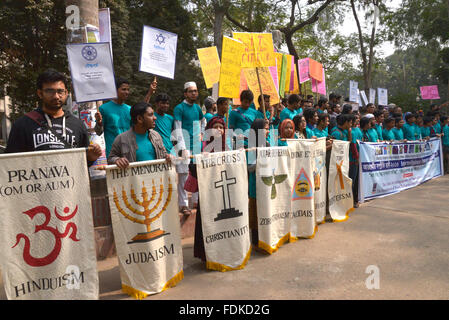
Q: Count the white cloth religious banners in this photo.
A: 7